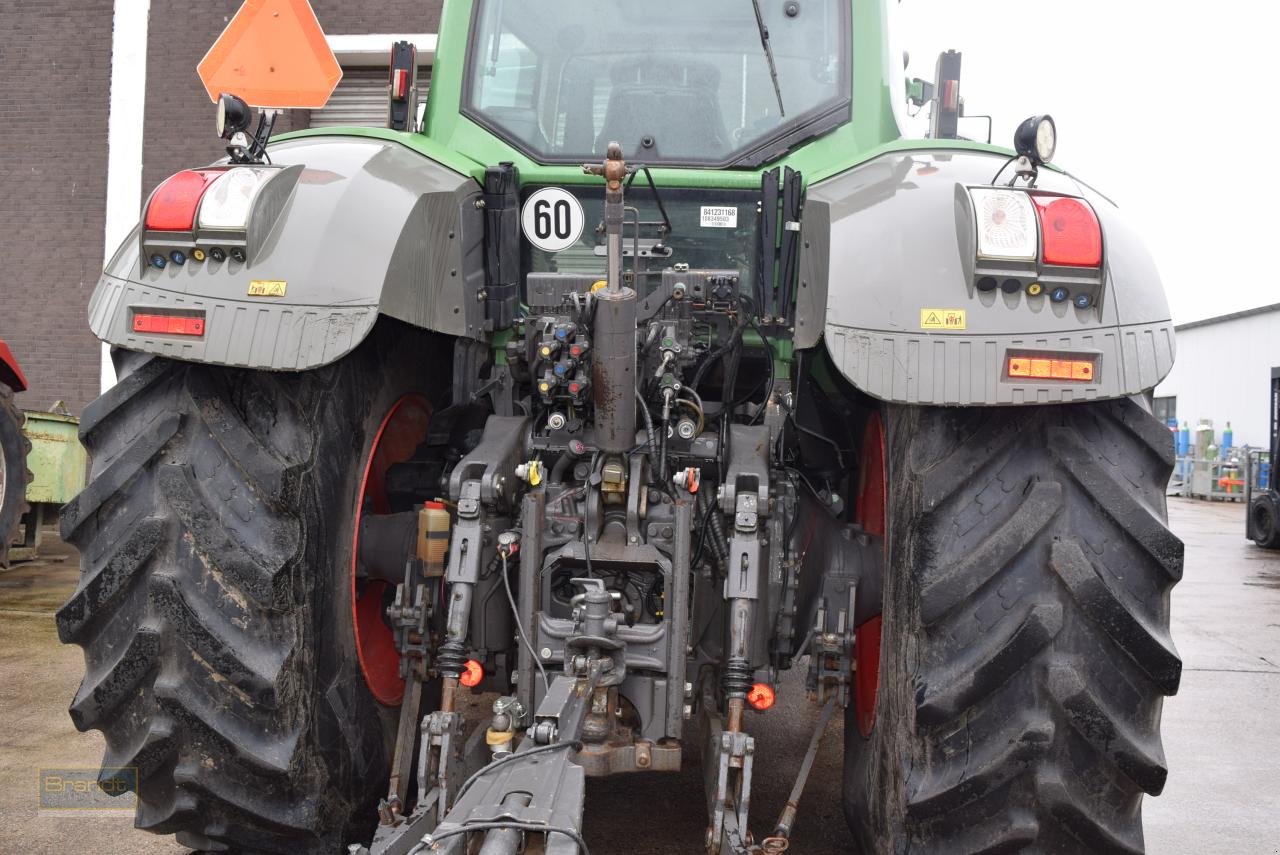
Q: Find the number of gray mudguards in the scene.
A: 2